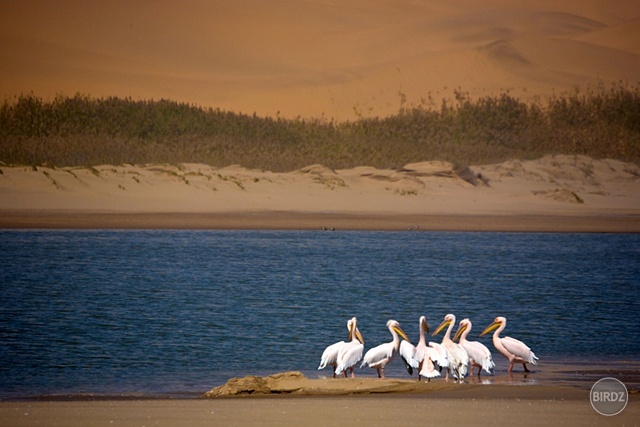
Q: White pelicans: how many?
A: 7